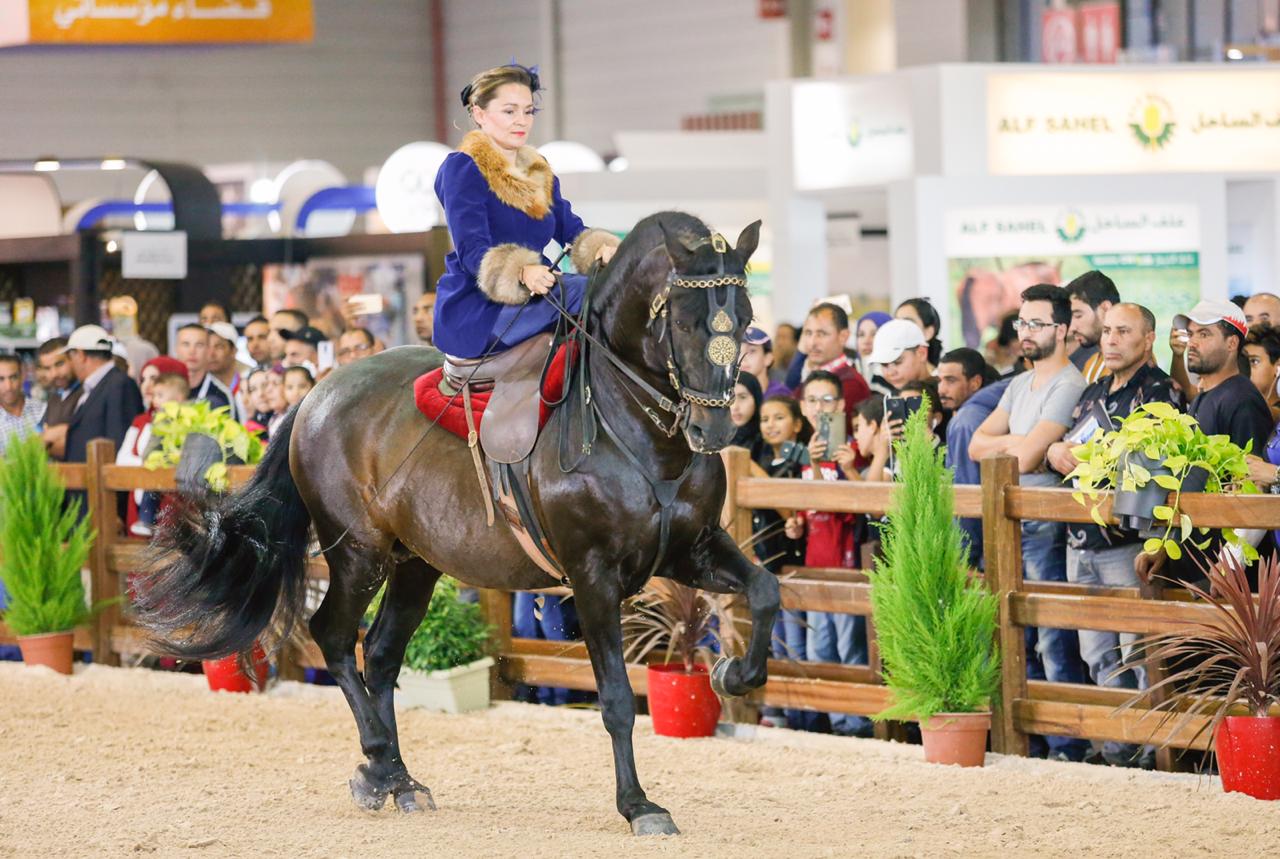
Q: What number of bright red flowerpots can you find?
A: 3